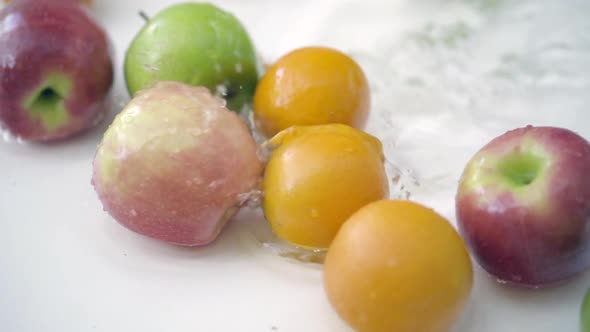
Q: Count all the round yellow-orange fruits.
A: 3